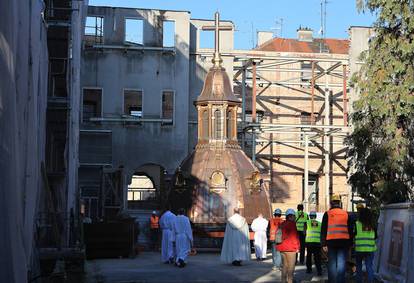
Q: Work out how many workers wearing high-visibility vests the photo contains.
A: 6